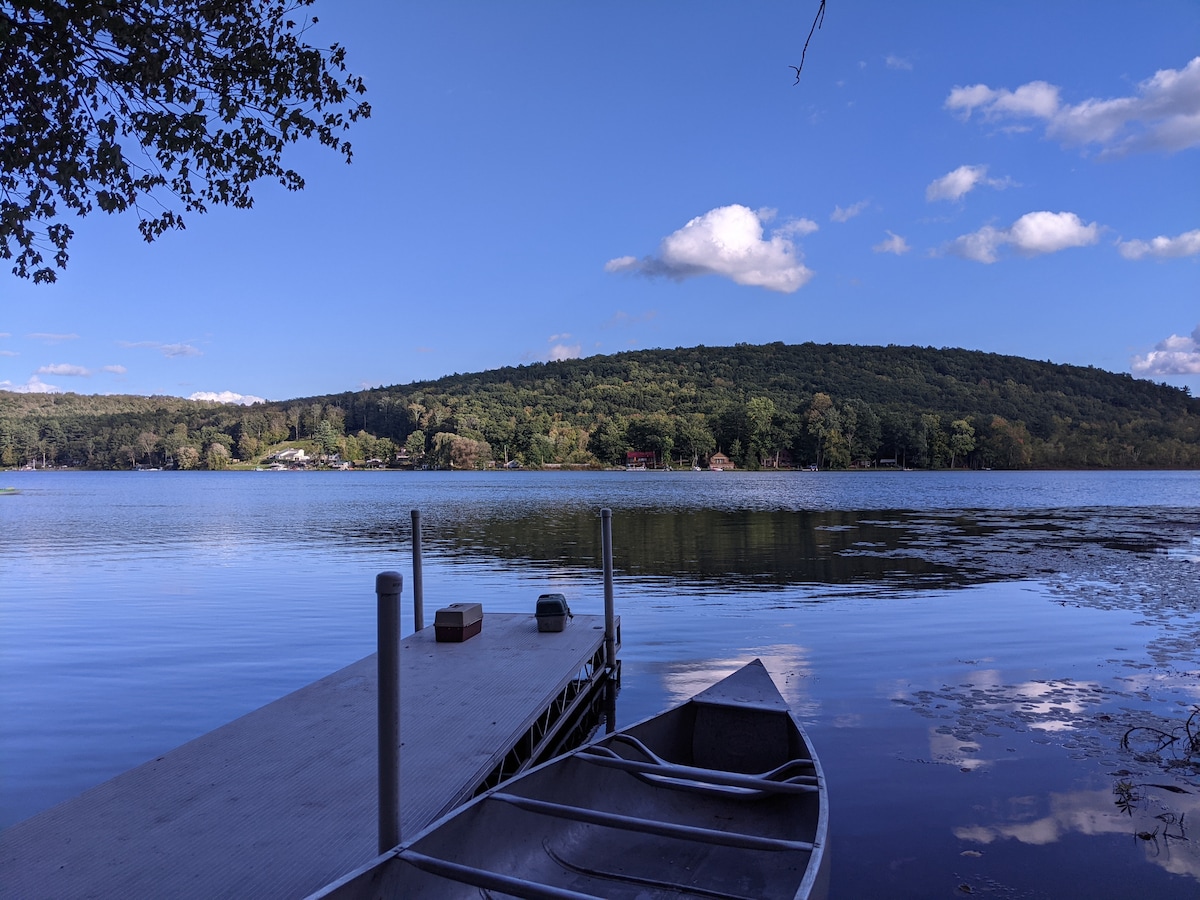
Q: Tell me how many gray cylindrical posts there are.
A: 3